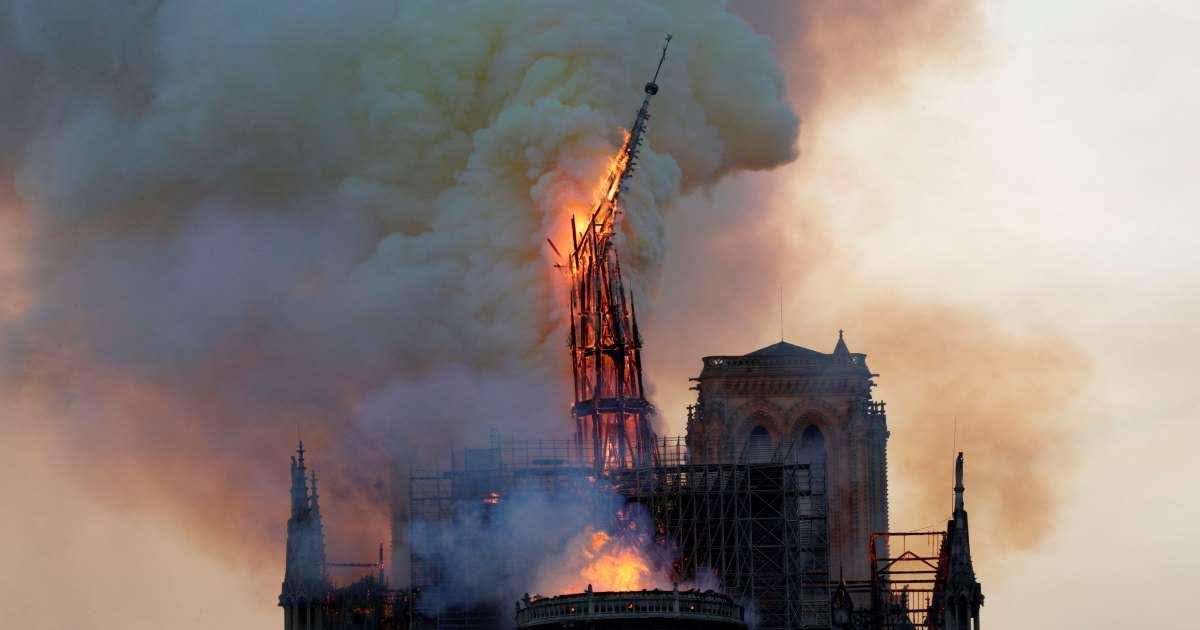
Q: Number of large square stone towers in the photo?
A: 1